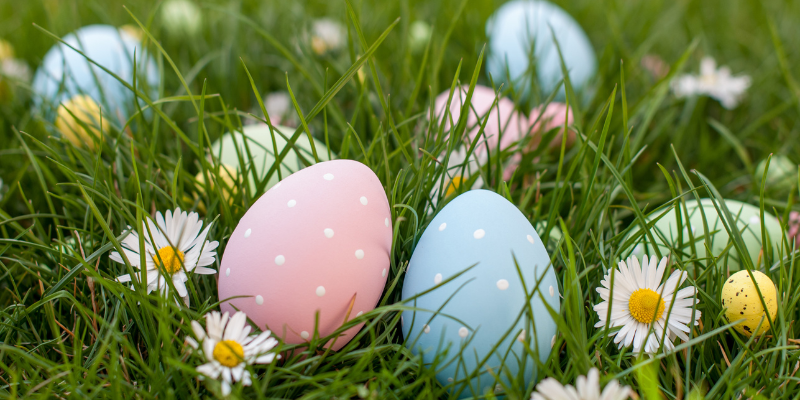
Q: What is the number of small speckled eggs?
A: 1